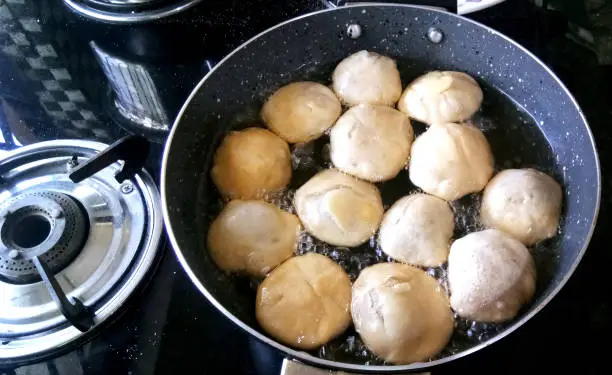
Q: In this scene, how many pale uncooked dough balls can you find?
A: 13